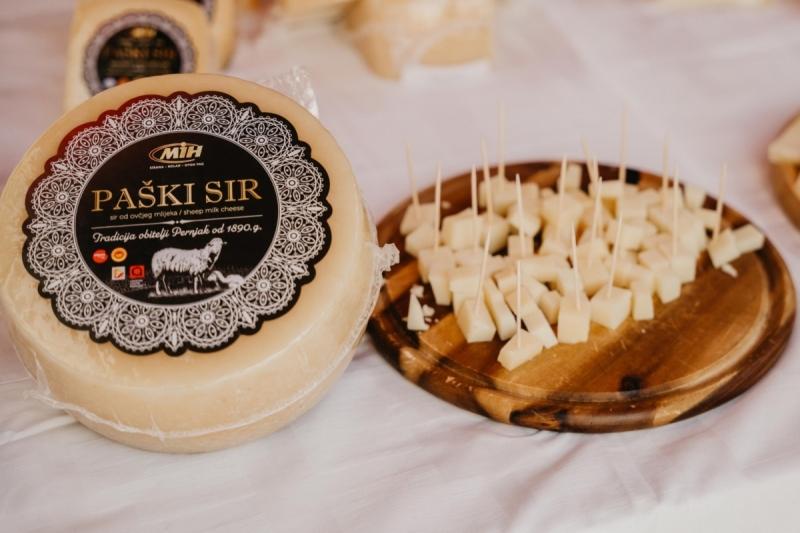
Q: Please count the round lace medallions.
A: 12